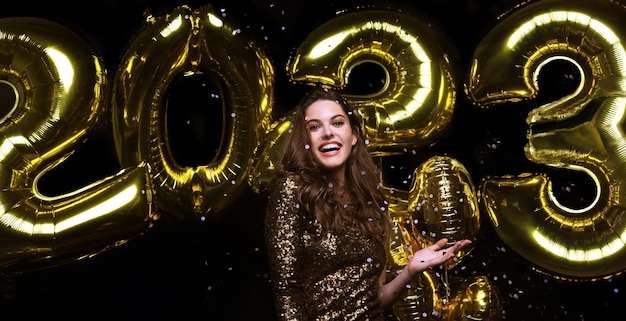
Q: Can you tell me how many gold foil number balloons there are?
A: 4